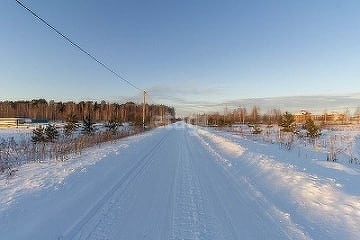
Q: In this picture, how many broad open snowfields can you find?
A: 2